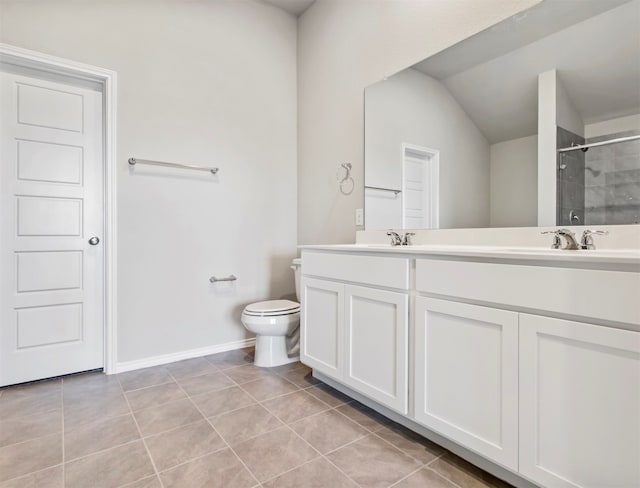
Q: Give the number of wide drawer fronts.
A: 2